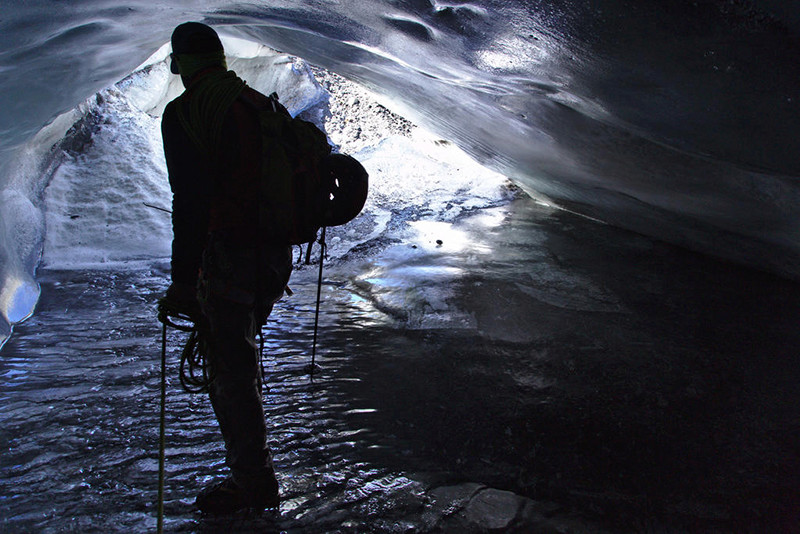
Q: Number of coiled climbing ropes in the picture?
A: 2